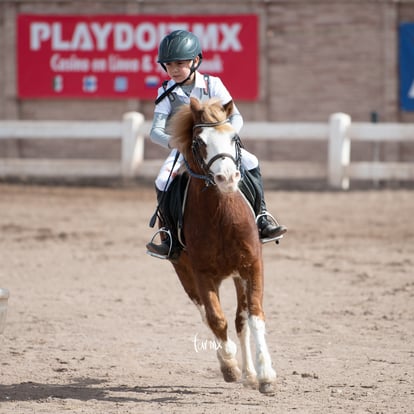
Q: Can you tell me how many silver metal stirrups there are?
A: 2